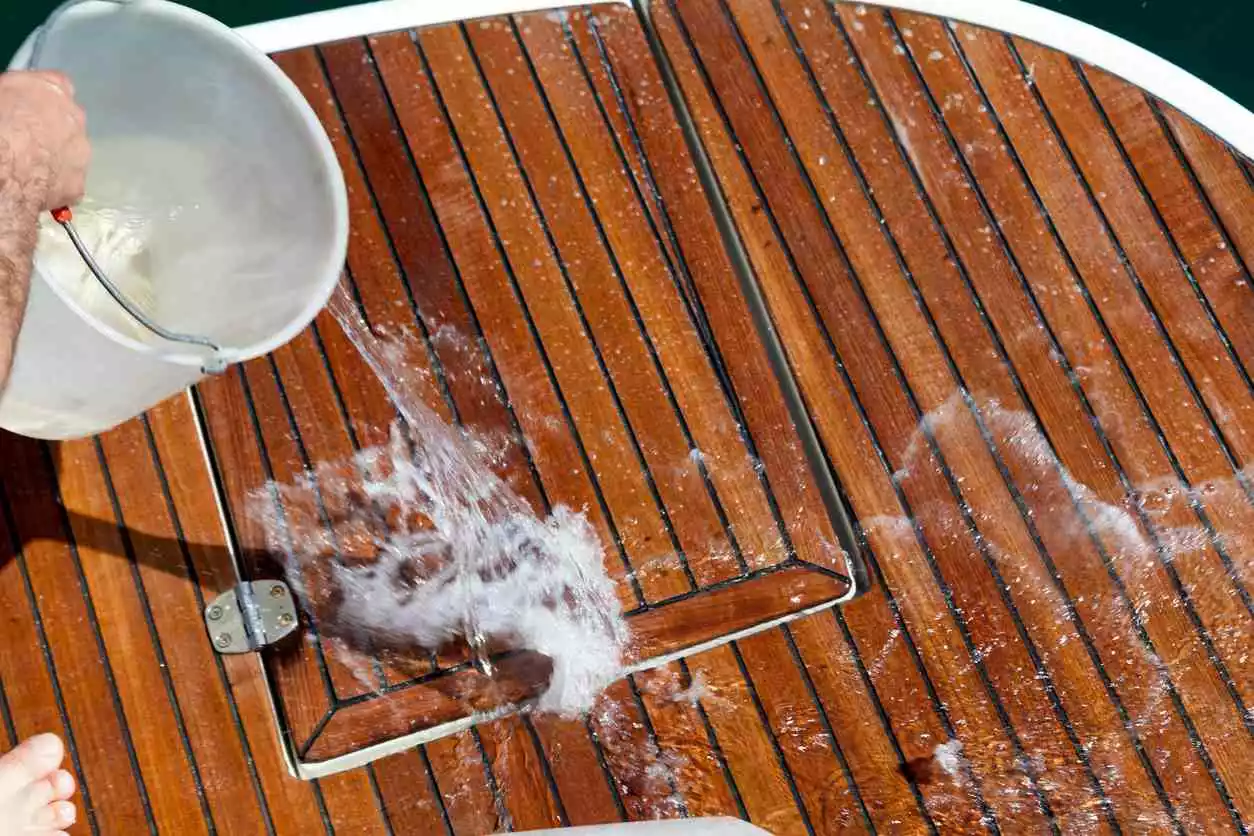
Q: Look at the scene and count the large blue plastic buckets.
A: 0